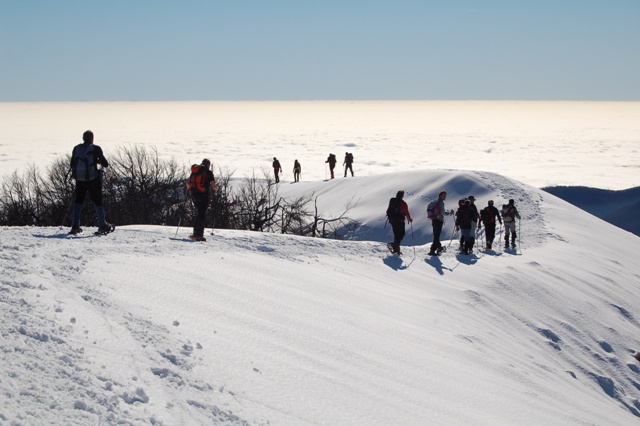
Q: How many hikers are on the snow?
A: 12